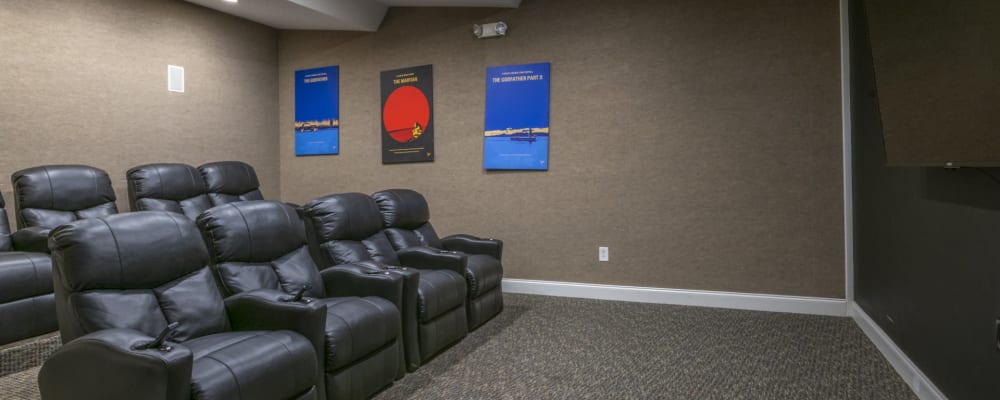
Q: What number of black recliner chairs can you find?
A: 8